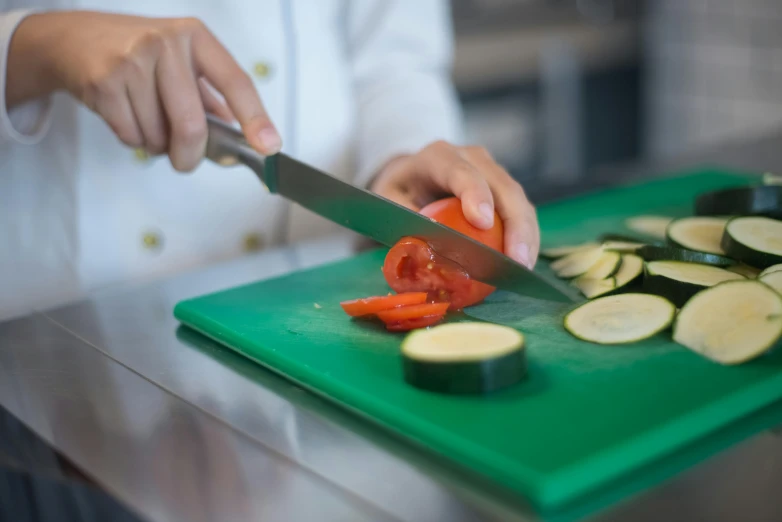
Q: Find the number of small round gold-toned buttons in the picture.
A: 4